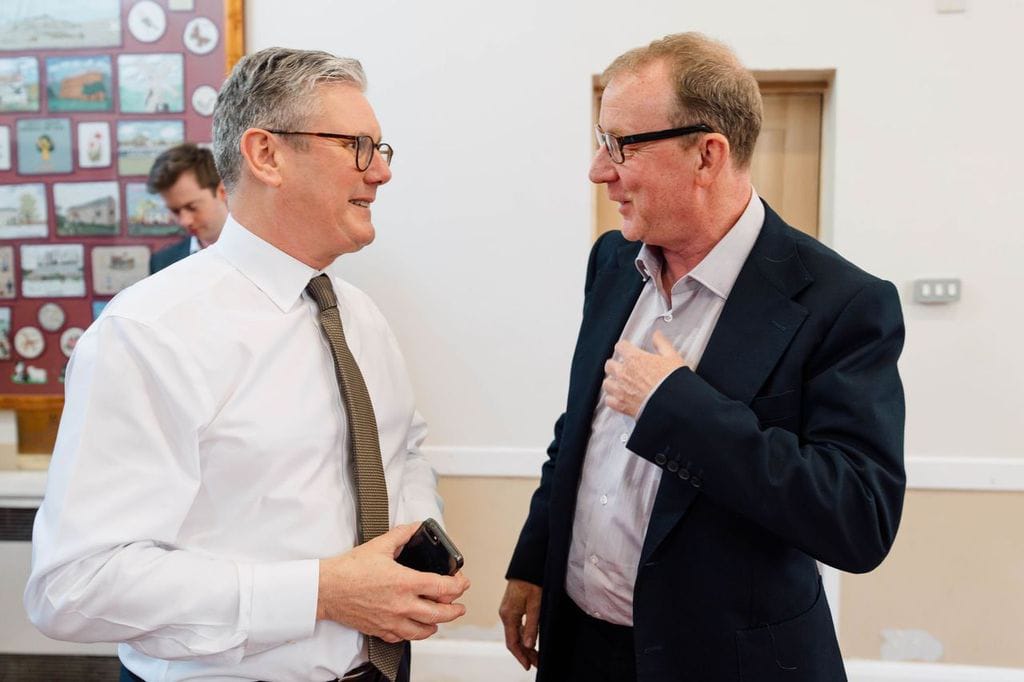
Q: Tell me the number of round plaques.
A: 6